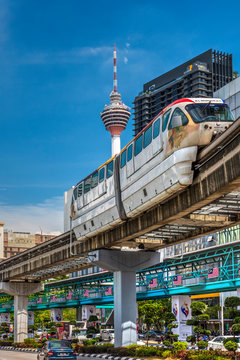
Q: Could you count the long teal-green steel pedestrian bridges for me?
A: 1